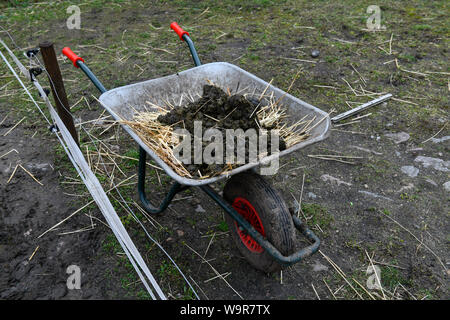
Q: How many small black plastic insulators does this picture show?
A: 4